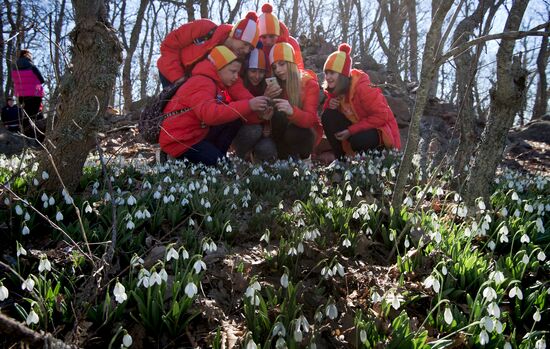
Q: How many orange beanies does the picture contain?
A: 6